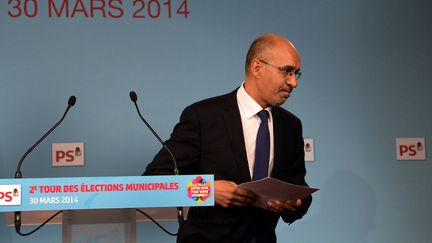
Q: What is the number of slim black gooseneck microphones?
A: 2